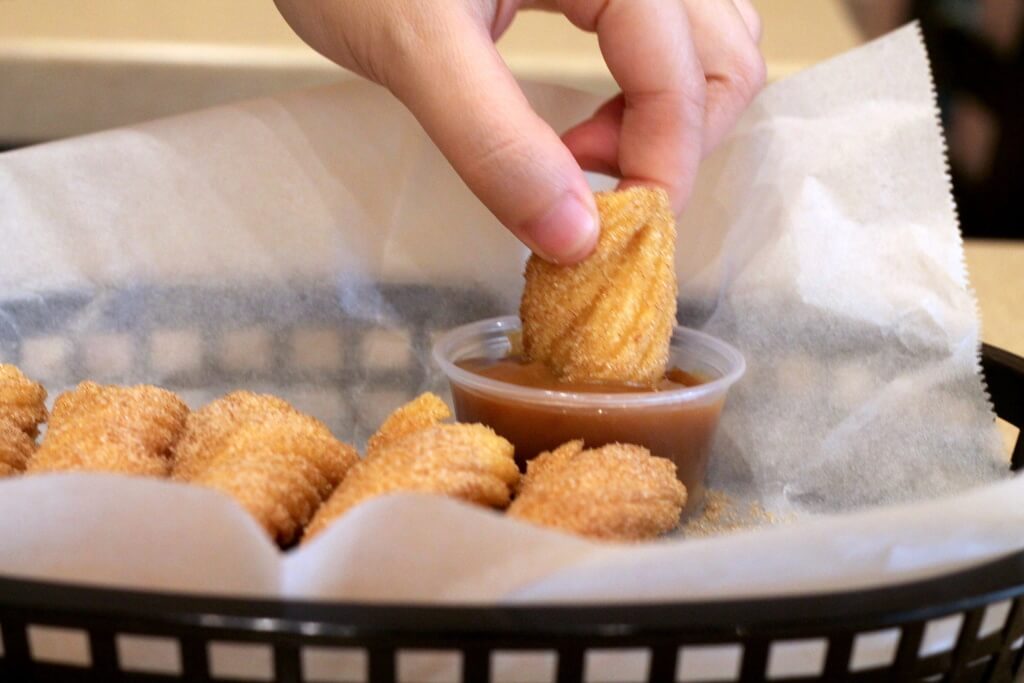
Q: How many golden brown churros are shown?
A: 6